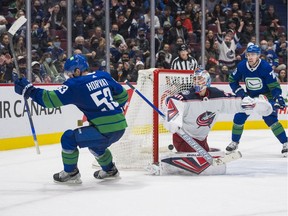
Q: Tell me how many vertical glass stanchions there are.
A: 6